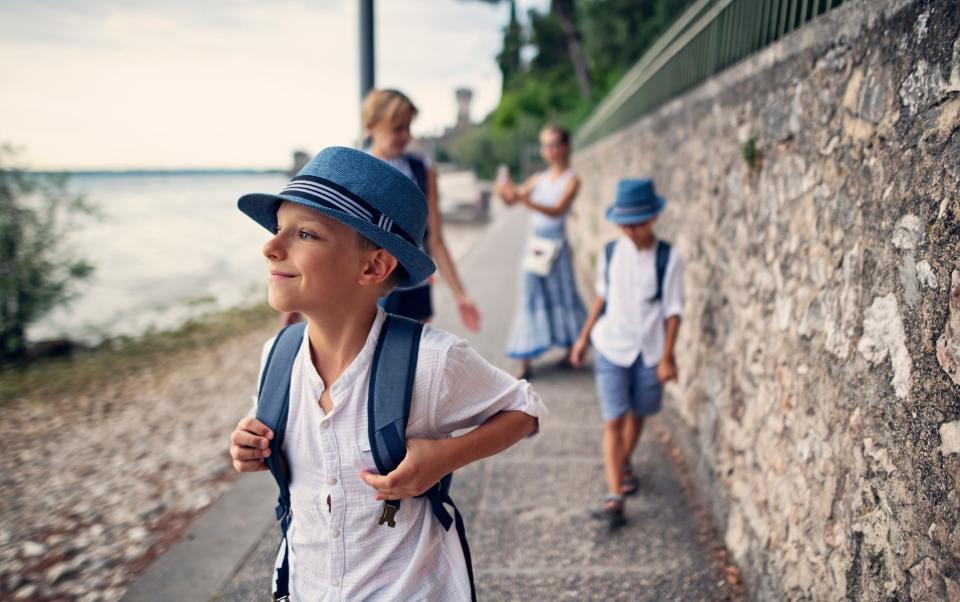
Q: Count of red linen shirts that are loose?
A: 0